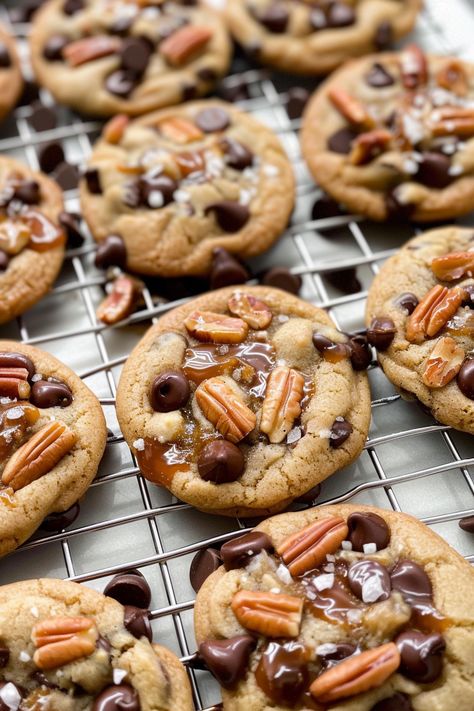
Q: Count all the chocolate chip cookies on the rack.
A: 11